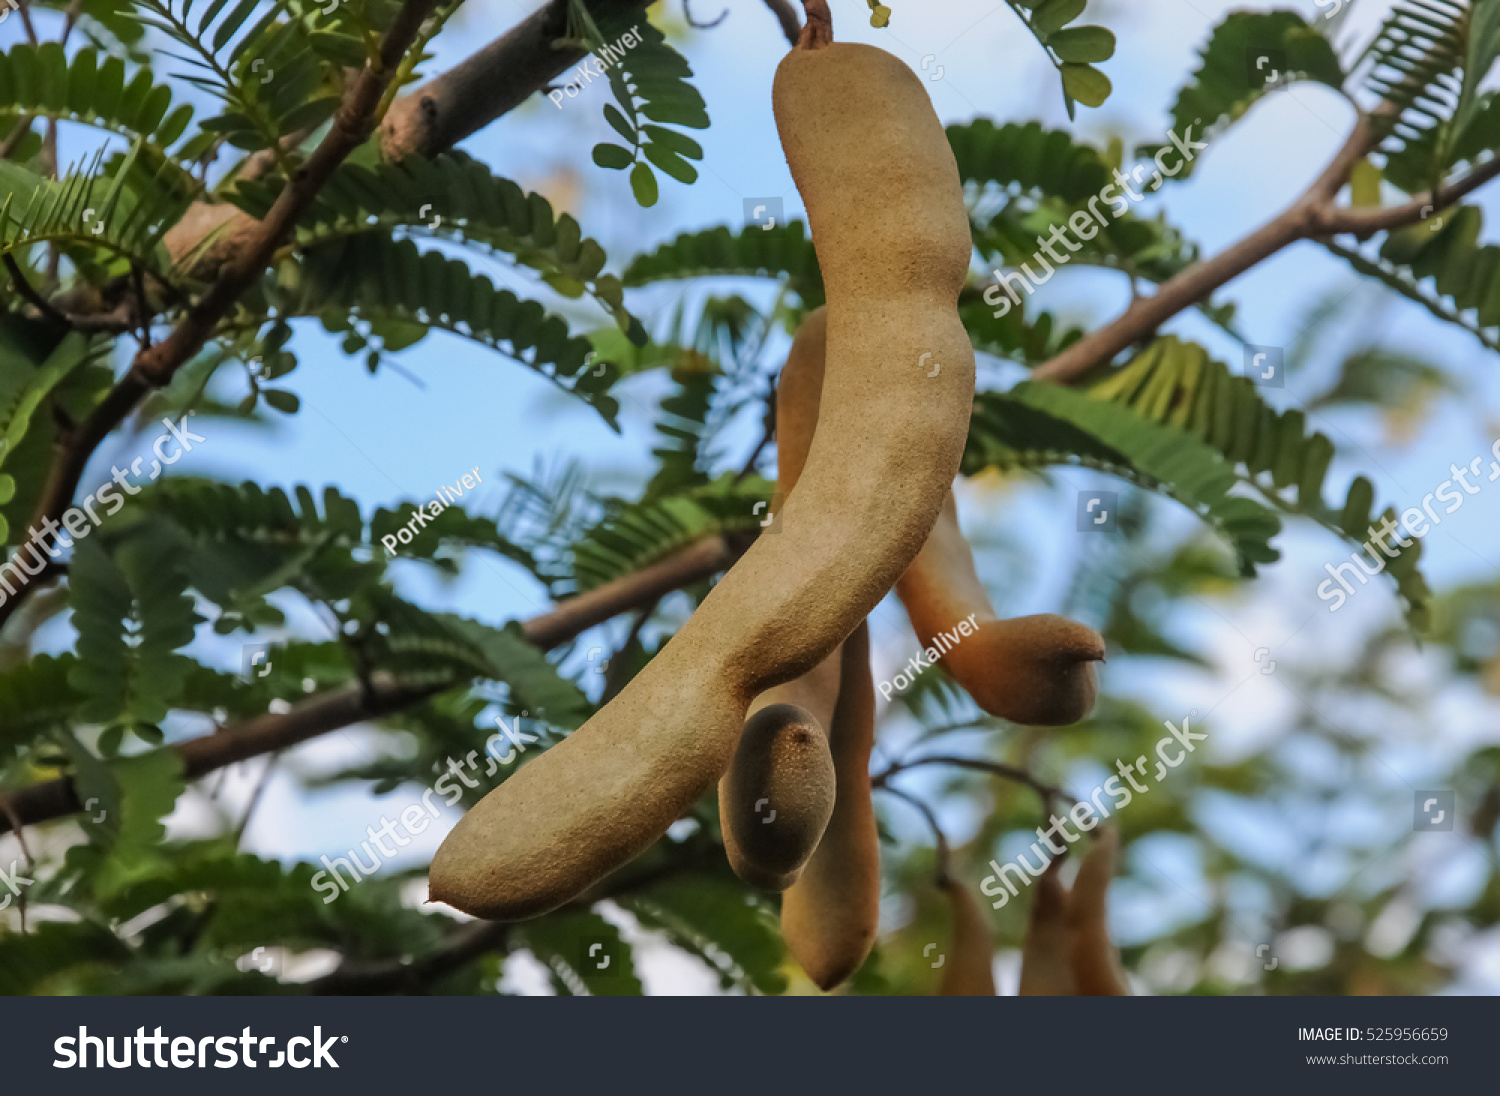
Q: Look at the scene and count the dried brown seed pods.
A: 7